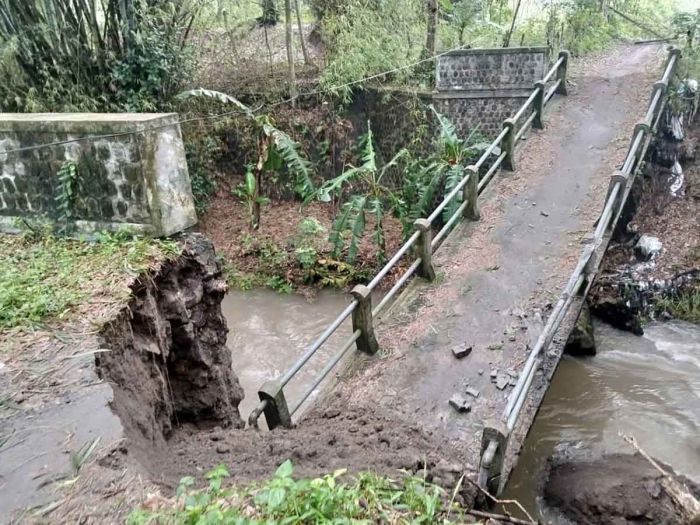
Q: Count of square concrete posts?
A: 12